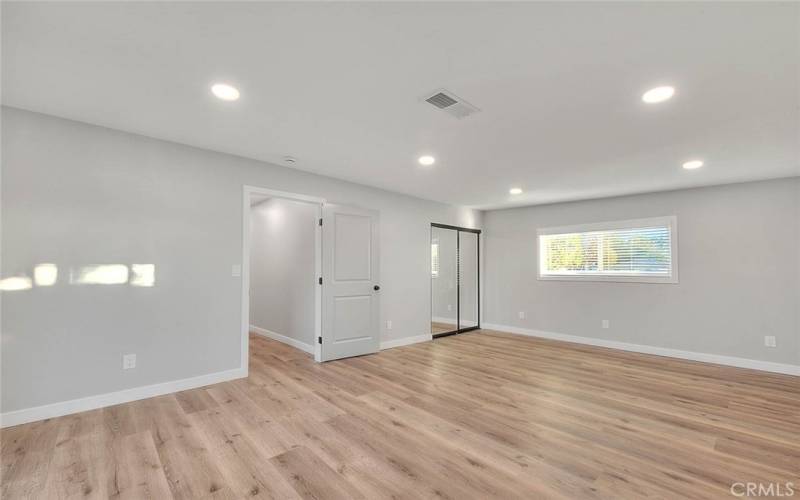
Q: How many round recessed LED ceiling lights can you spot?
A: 5